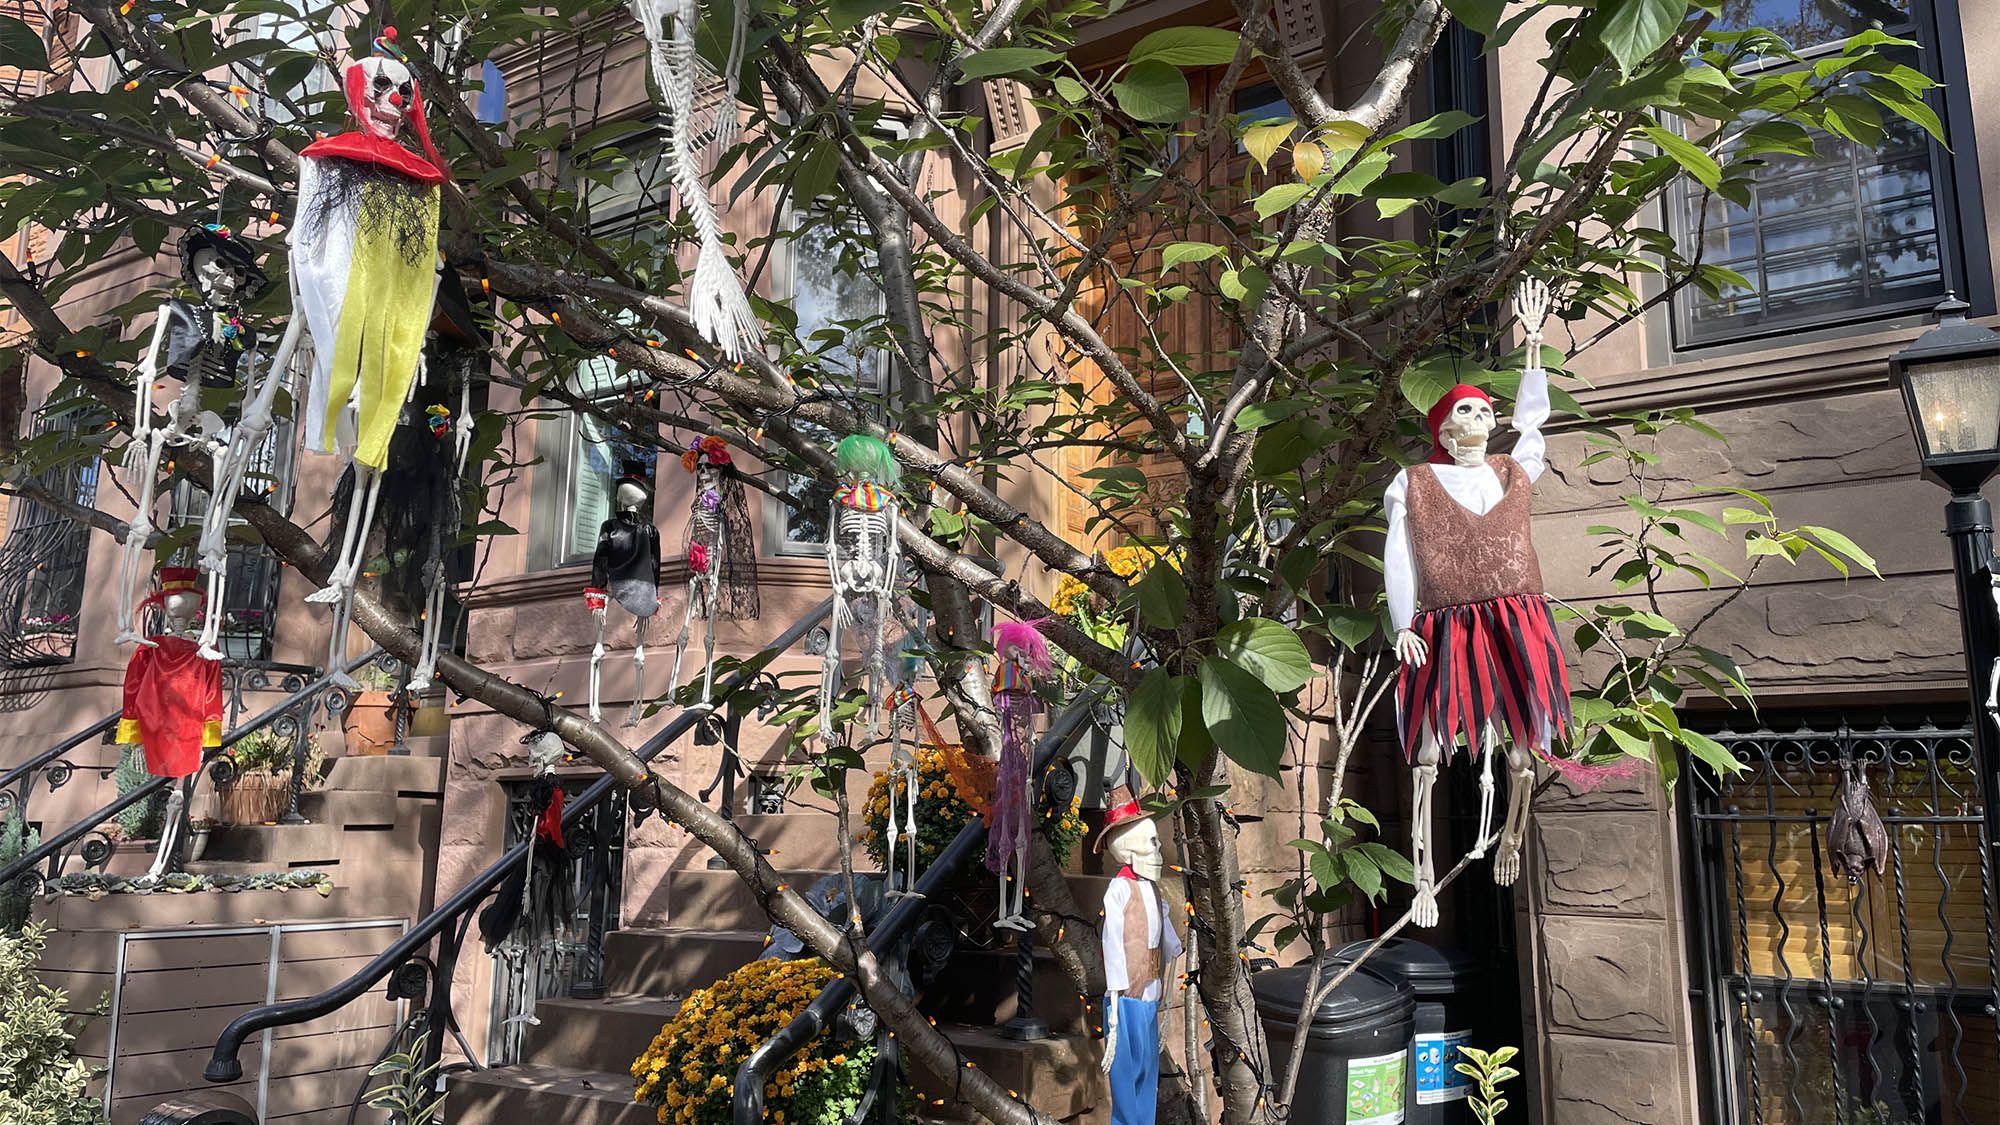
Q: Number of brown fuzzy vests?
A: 2